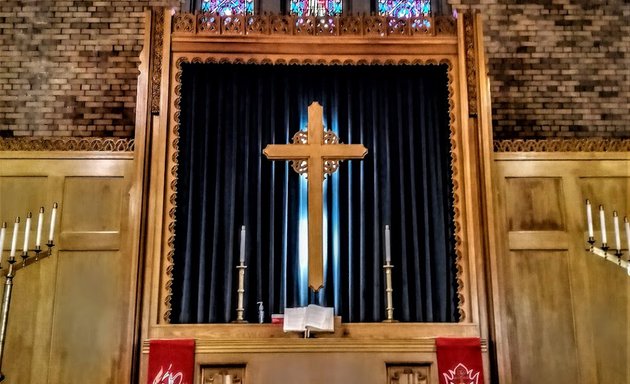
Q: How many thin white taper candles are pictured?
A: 11